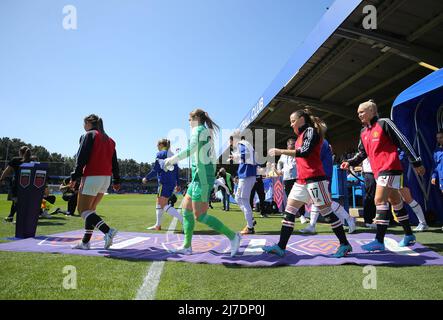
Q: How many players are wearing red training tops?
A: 3